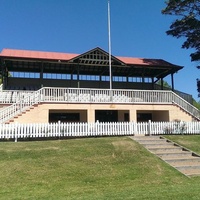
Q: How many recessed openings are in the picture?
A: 3